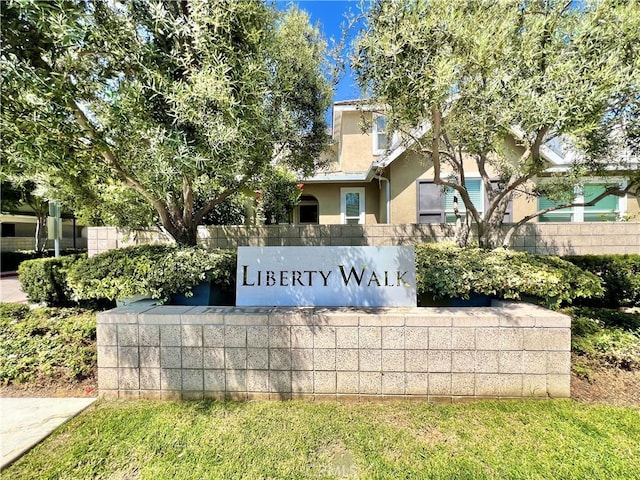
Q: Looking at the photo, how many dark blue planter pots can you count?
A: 2